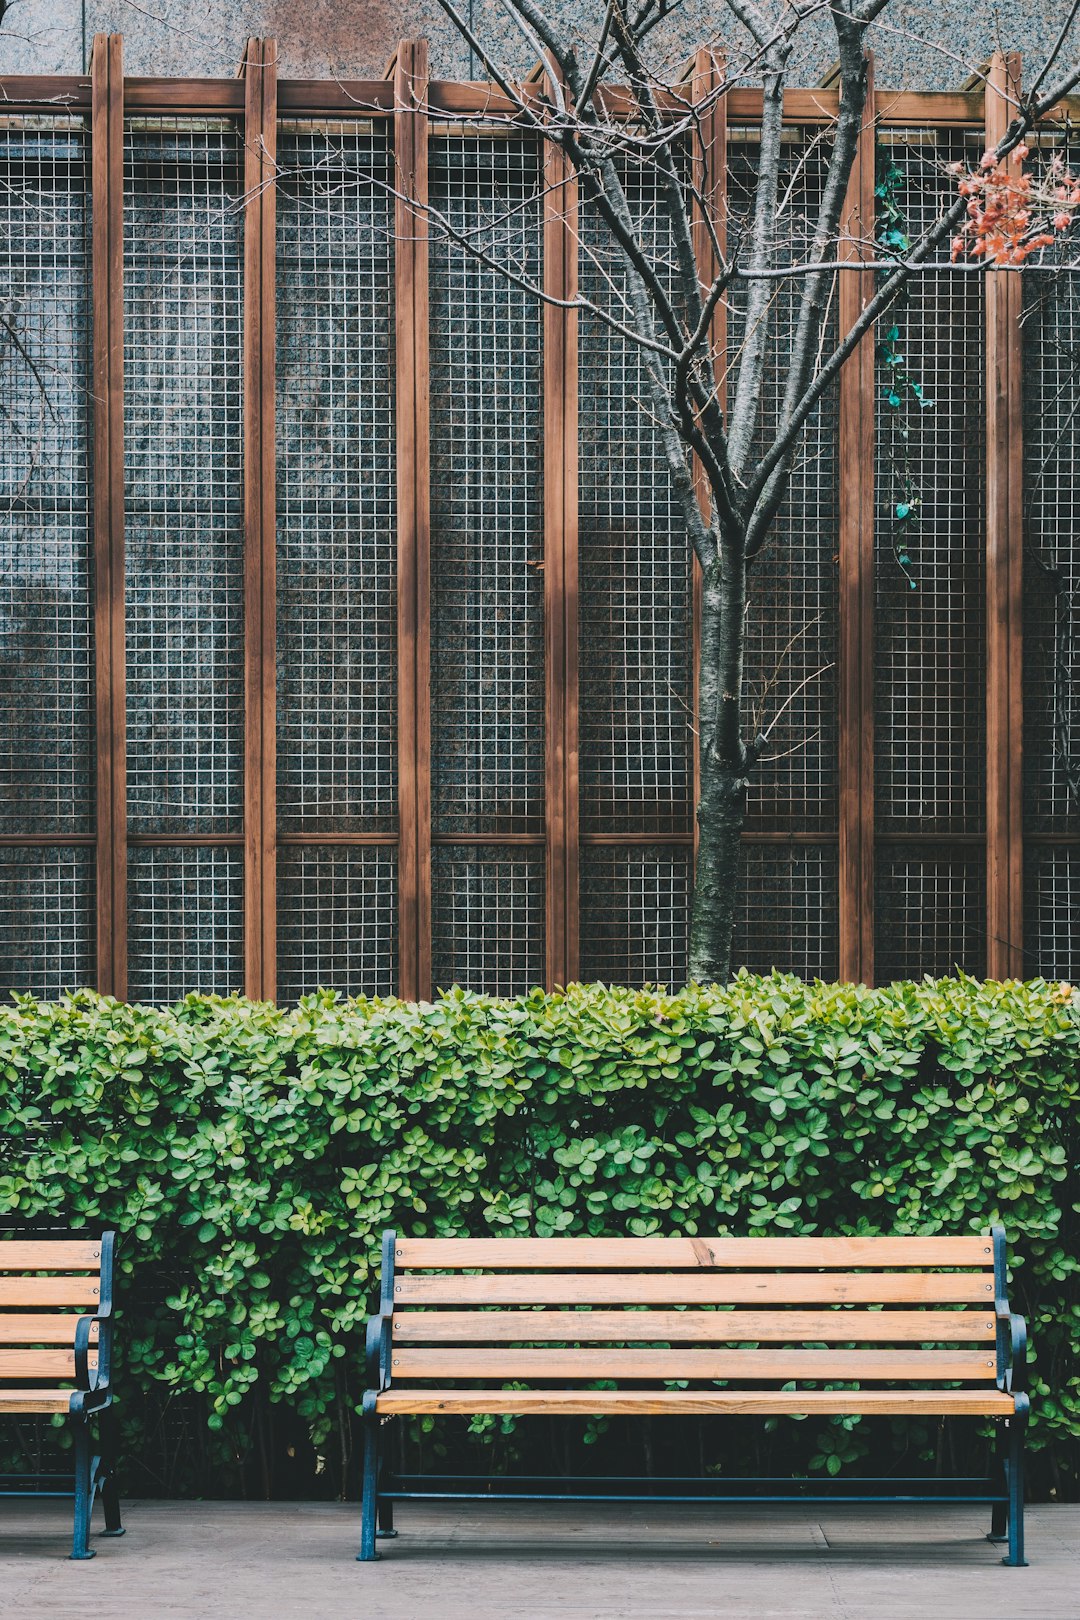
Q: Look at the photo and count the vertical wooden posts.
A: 7